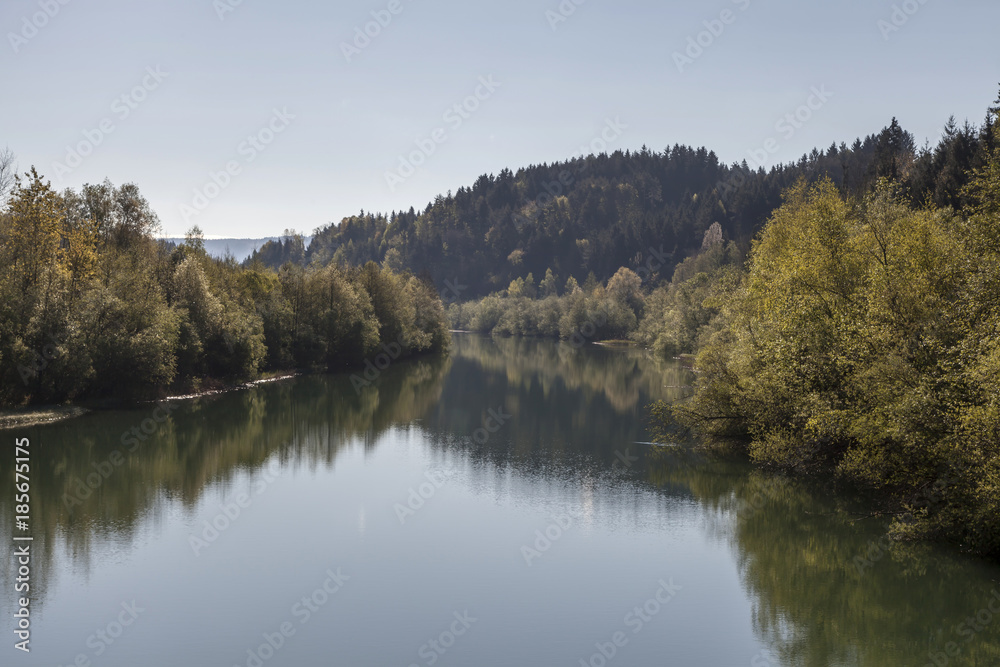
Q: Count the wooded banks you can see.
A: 2